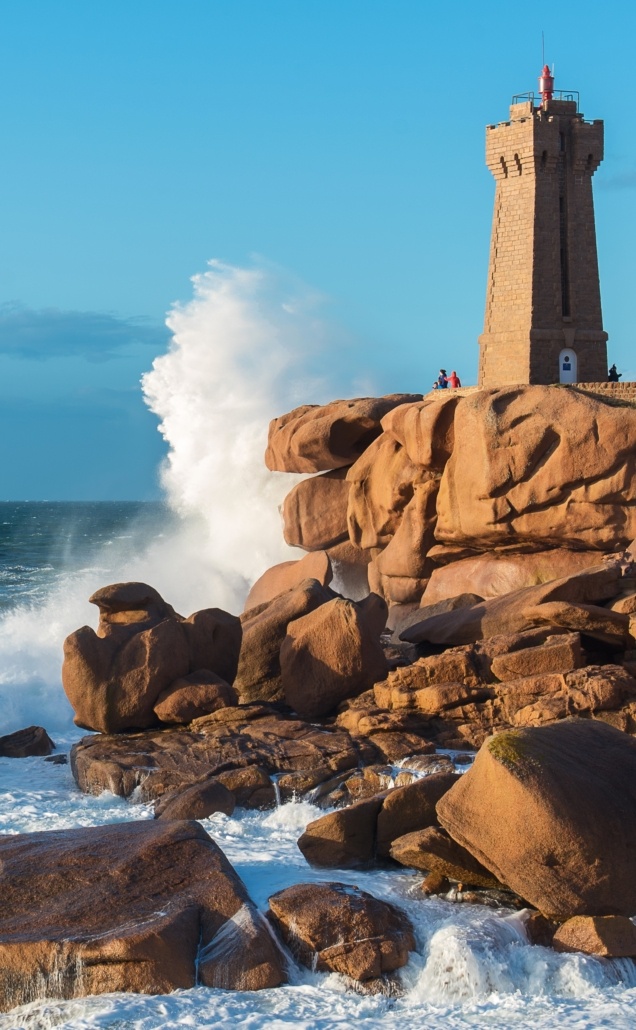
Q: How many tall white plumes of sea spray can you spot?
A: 1